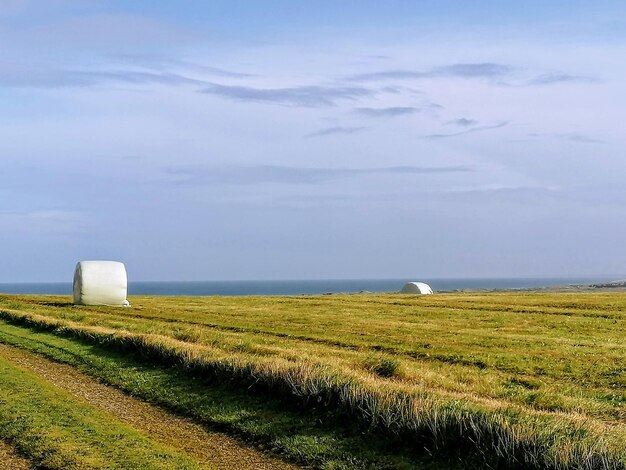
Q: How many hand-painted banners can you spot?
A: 0